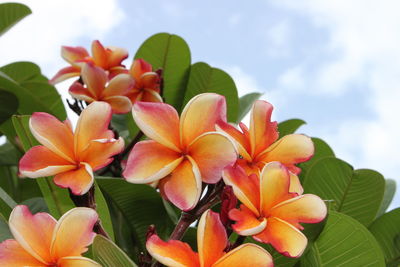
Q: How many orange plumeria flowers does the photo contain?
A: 9